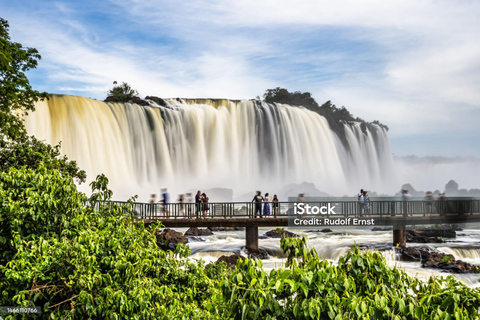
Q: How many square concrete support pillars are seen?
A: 2